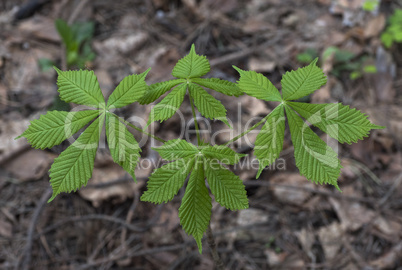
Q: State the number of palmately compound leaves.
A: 4